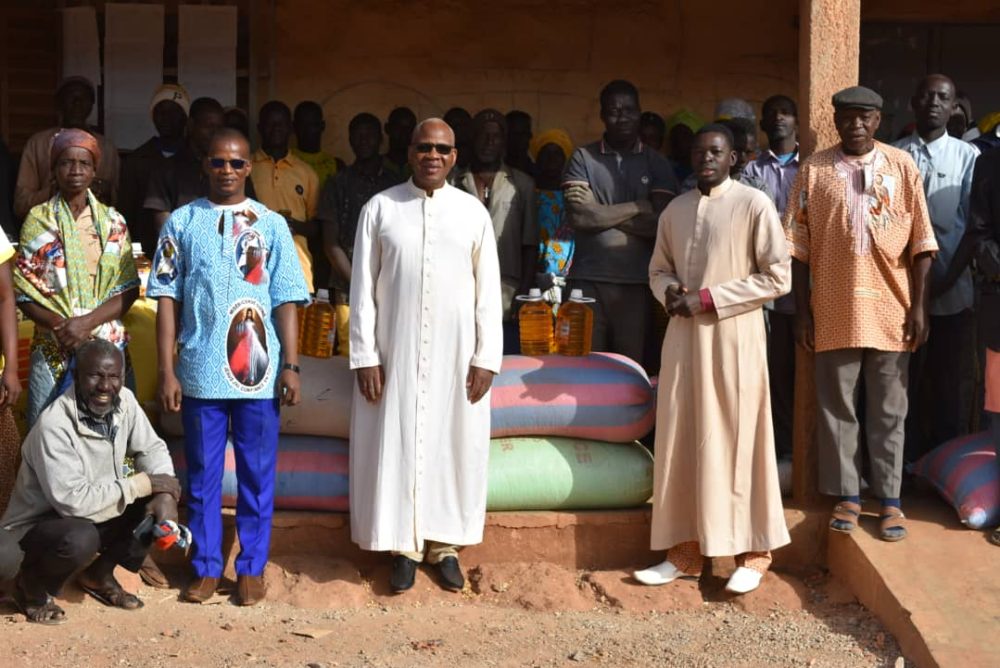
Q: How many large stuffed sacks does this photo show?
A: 5